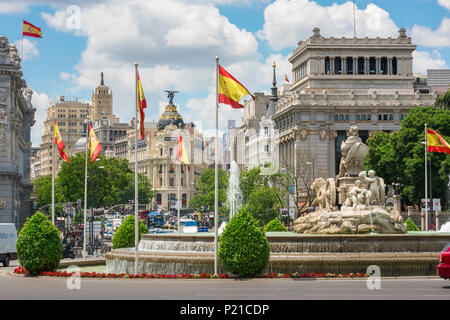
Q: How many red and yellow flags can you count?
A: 8